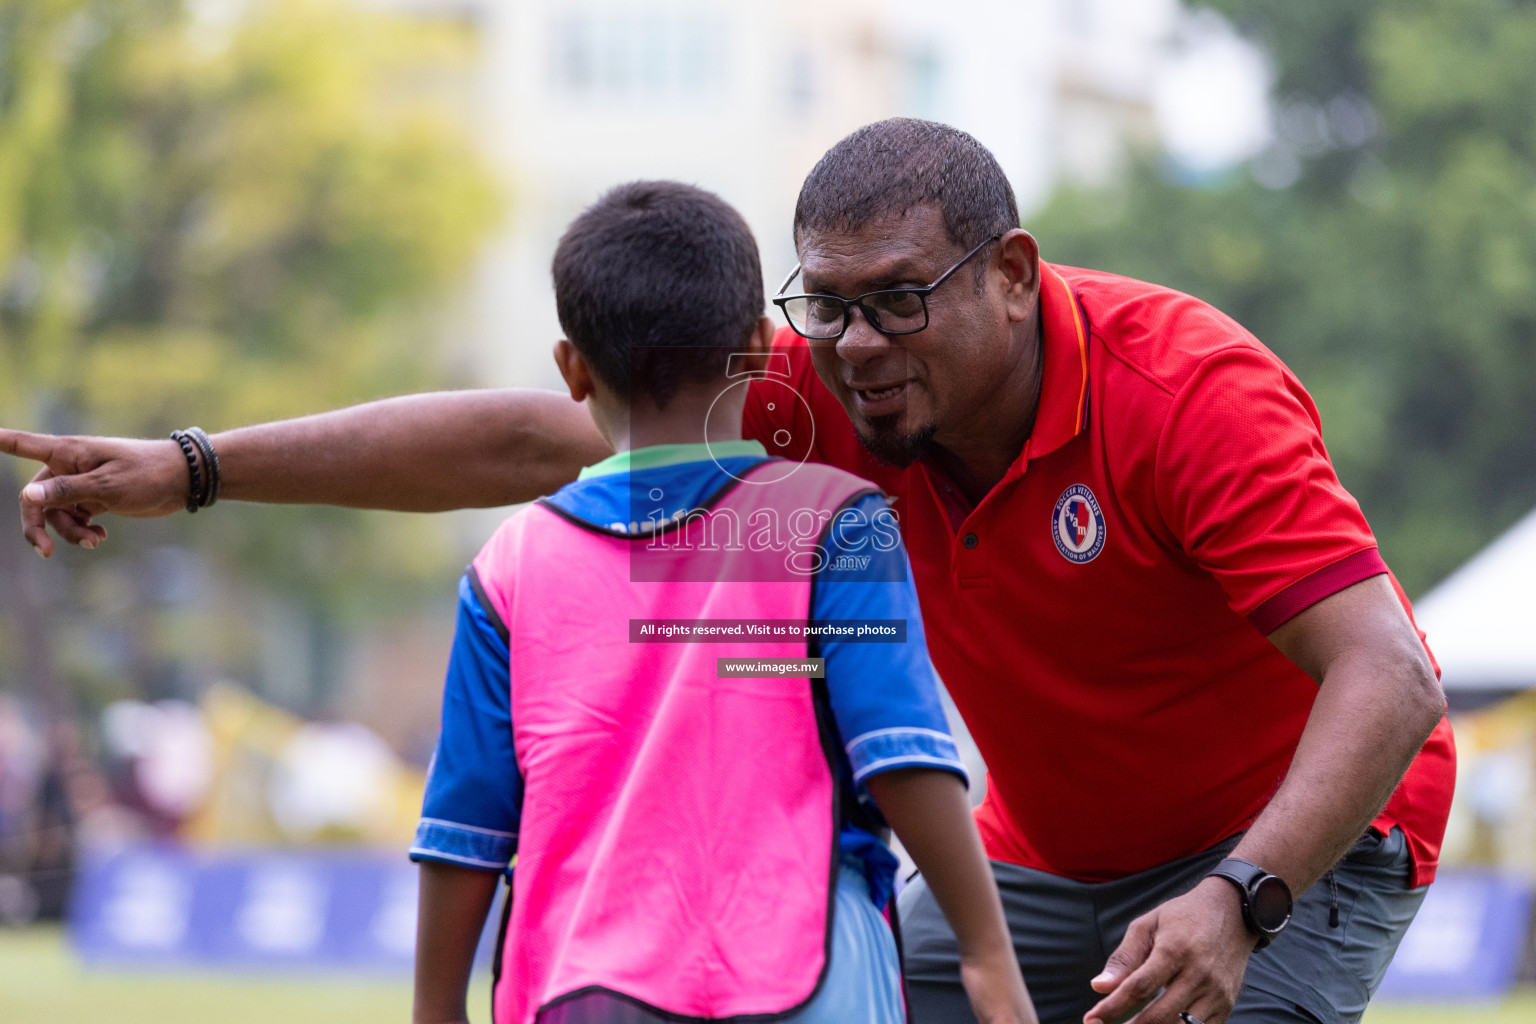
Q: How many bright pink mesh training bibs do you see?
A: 1